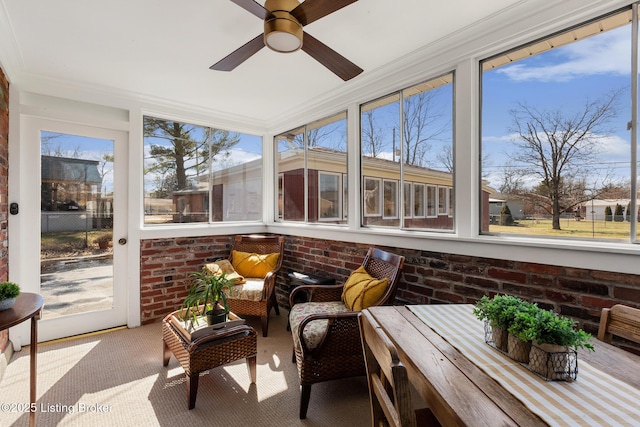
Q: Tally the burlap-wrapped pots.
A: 3